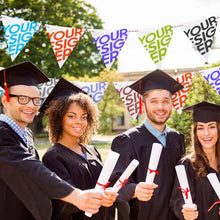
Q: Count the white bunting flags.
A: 11